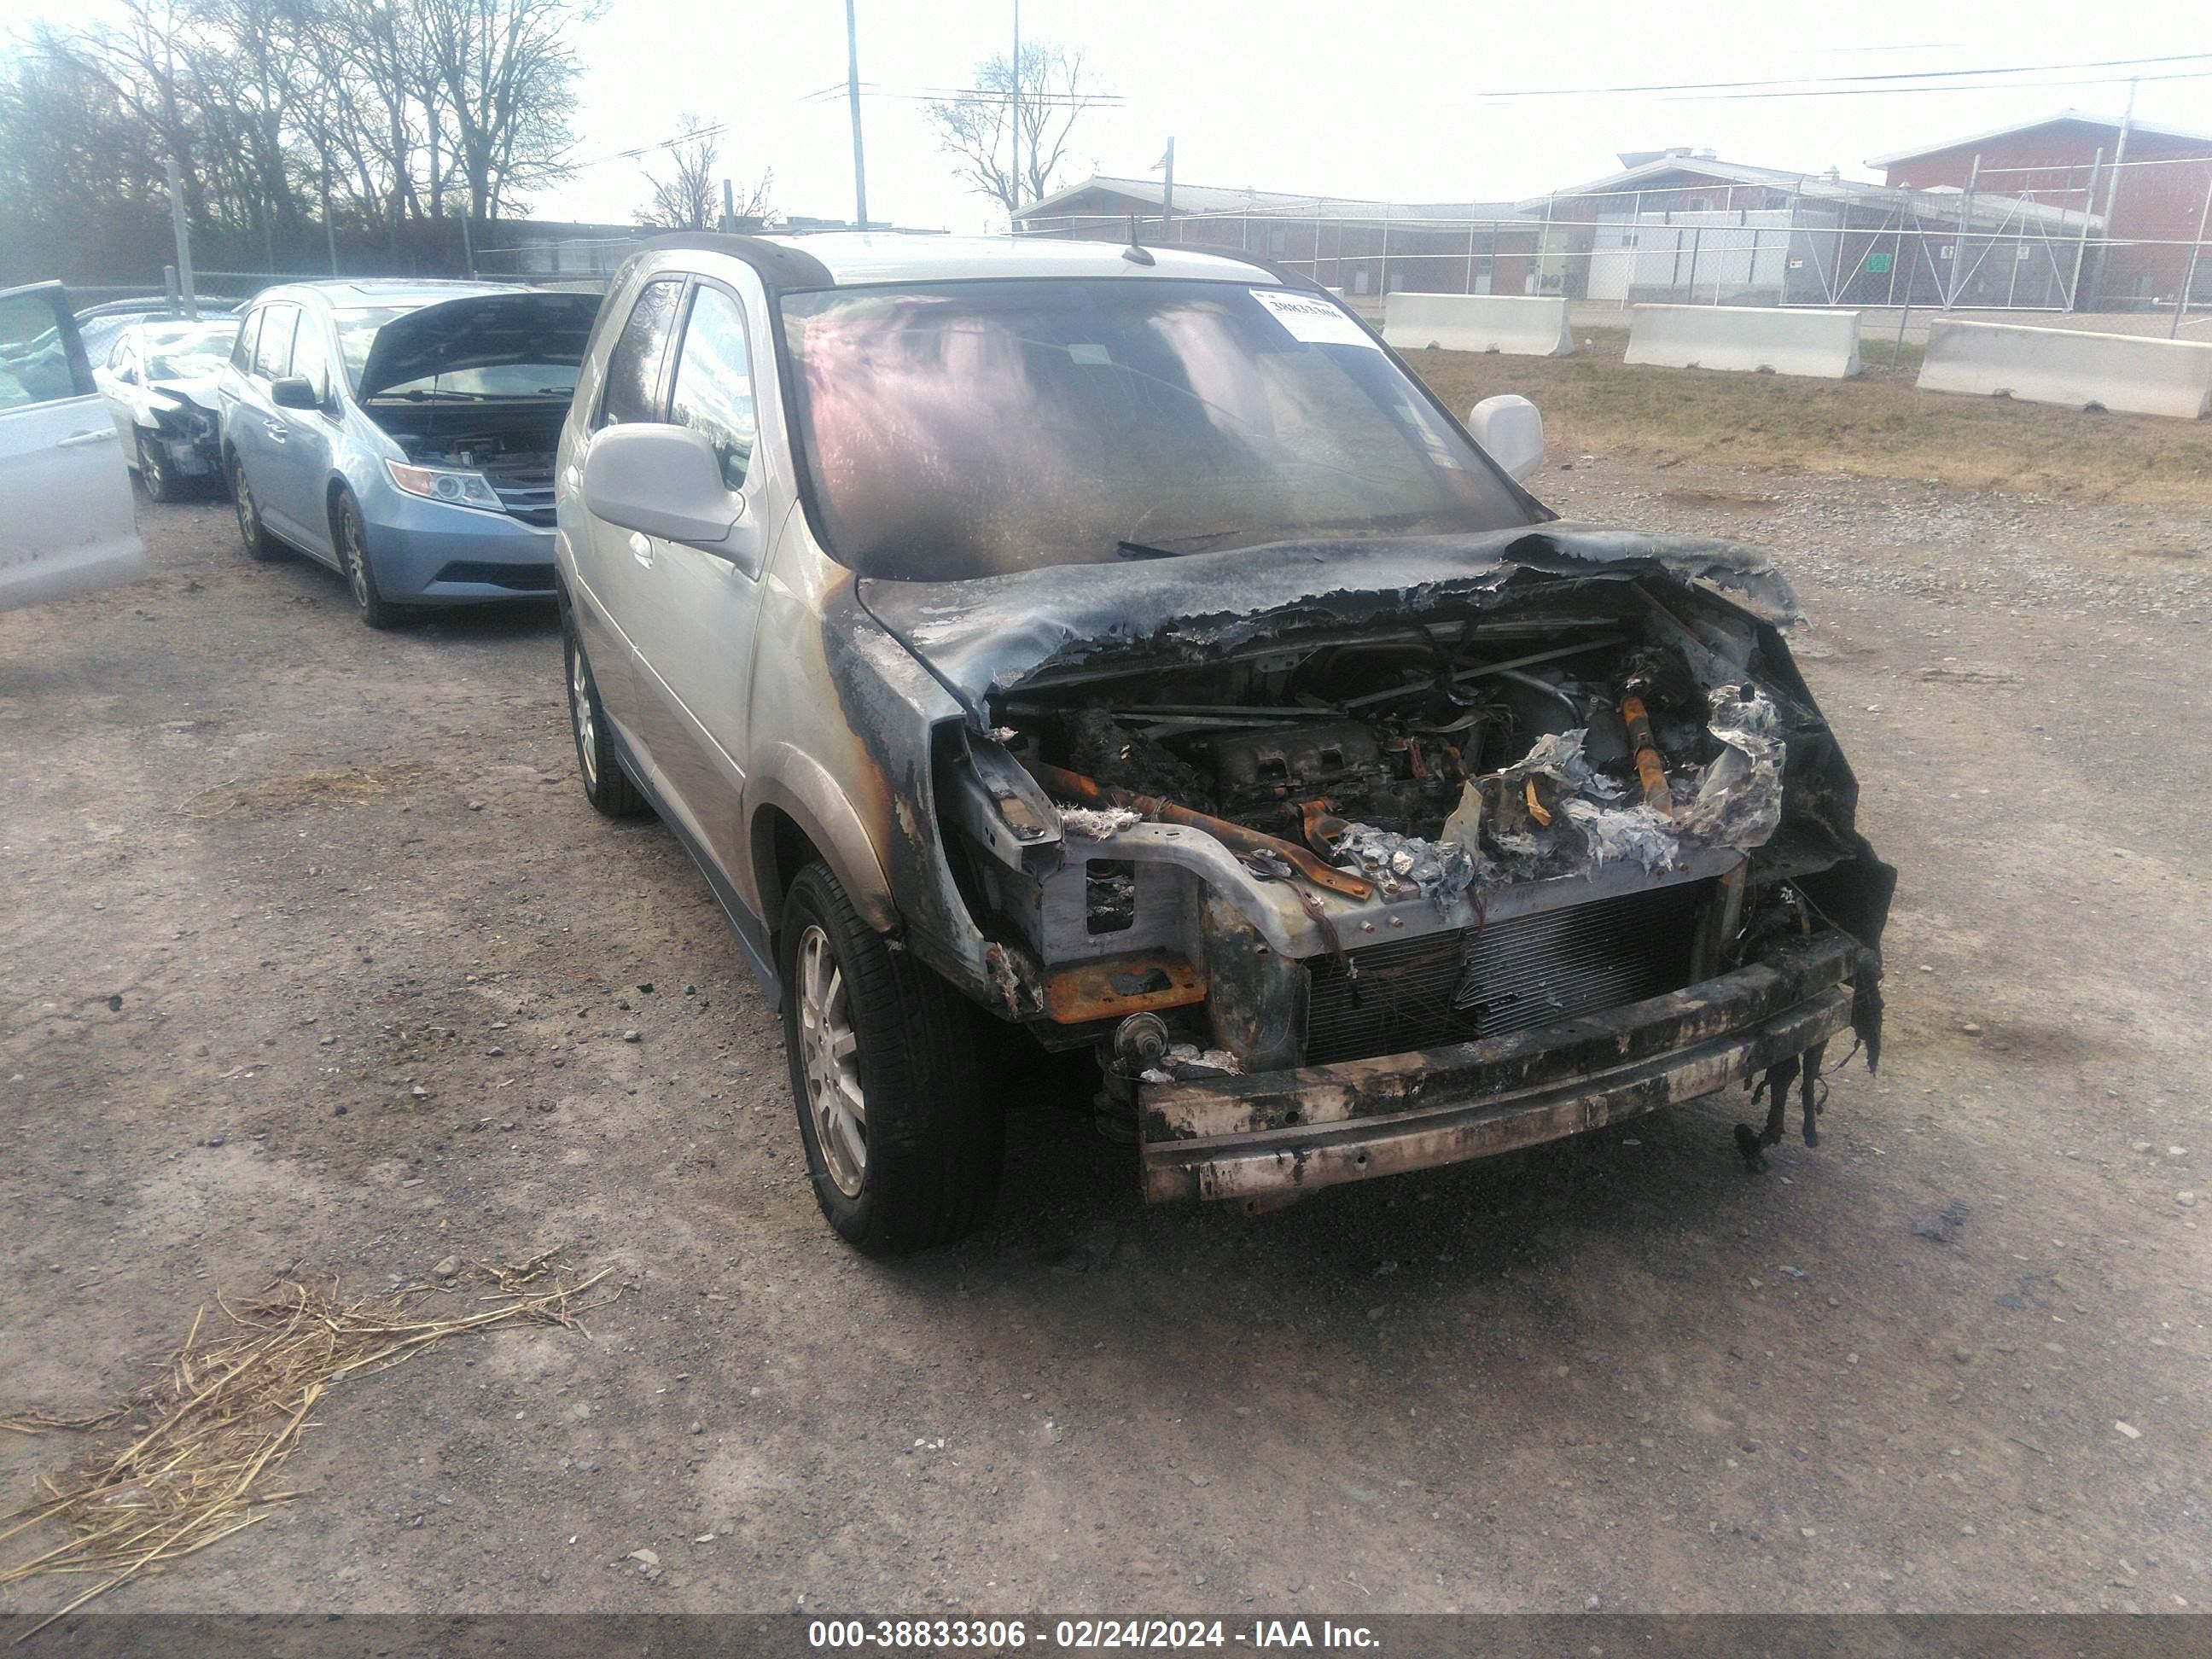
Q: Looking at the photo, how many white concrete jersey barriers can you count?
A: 3